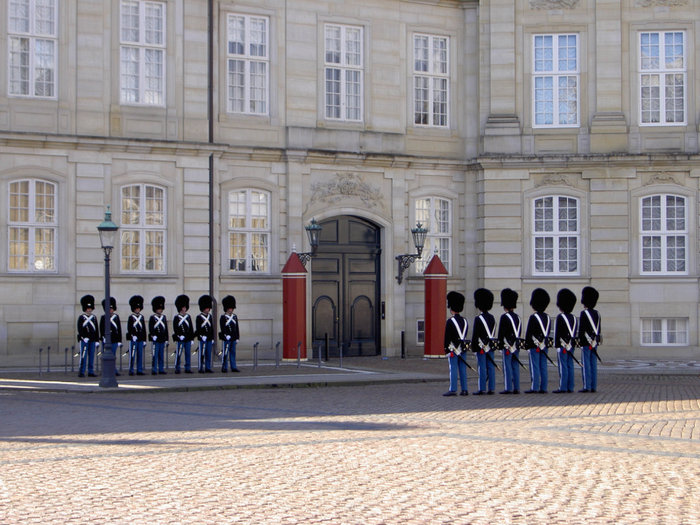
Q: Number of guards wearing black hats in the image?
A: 13